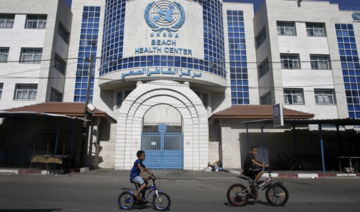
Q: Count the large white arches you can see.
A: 1